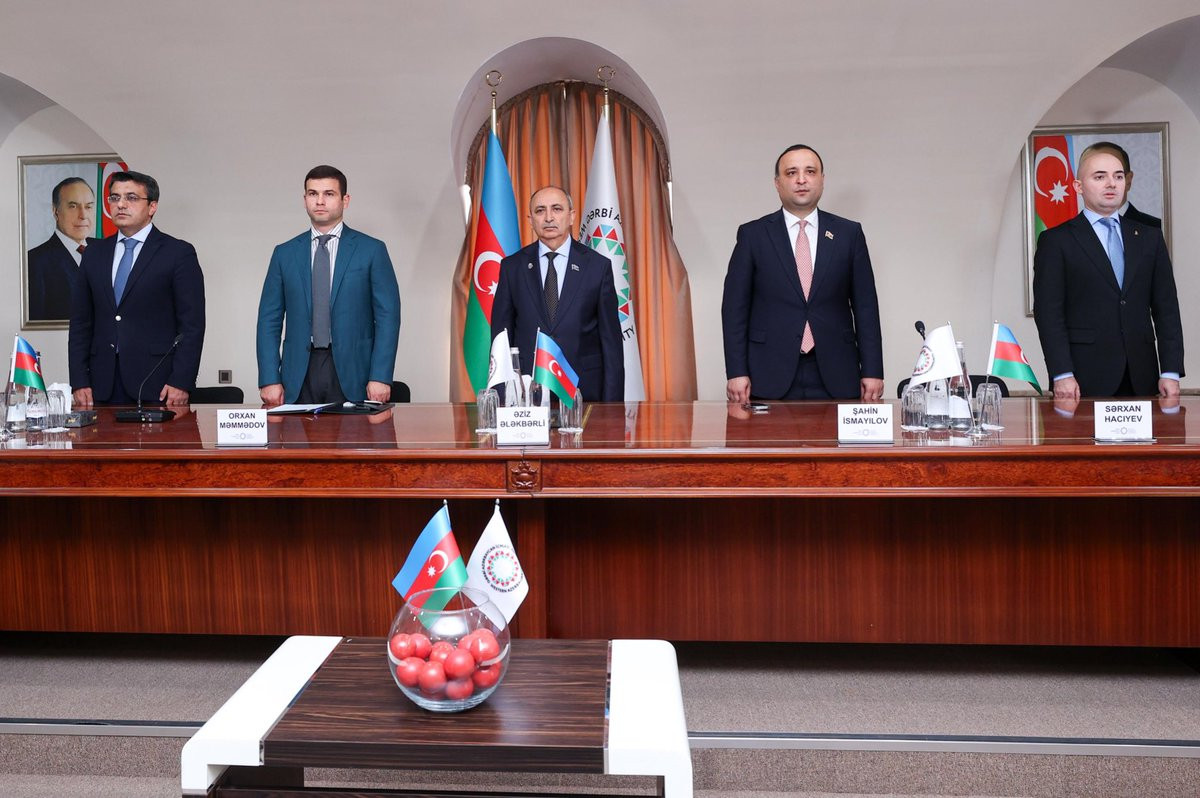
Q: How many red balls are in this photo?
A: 11